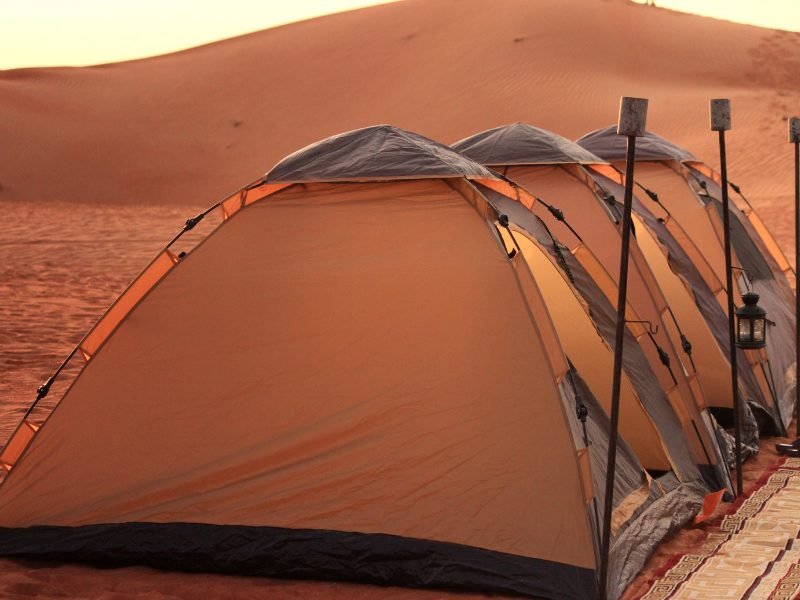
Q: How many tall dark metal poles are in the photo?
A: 3